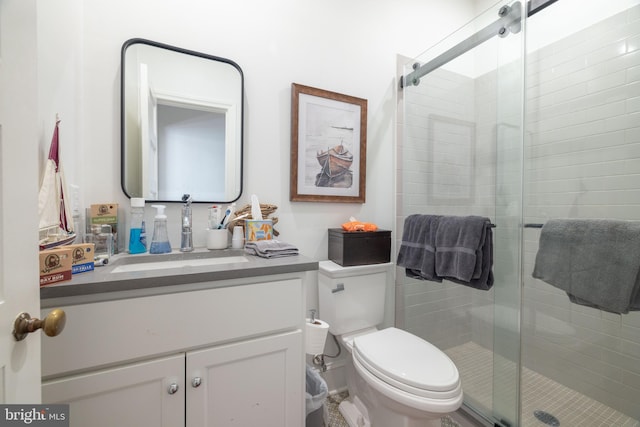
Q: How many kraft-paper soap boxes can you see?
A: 3